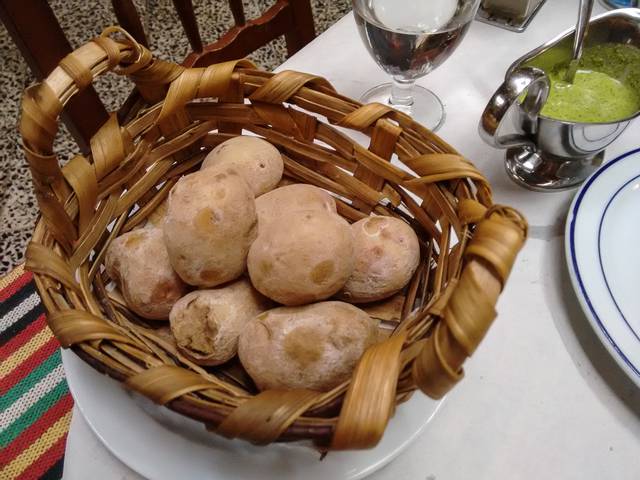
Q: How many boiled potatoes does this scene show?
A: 7